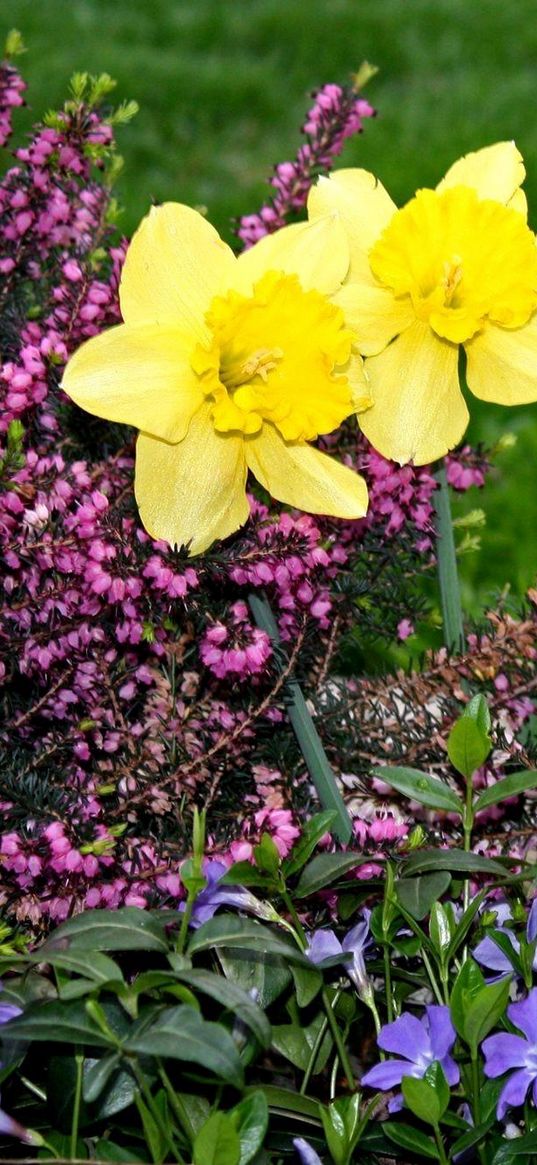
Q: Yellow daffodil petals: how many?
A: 12